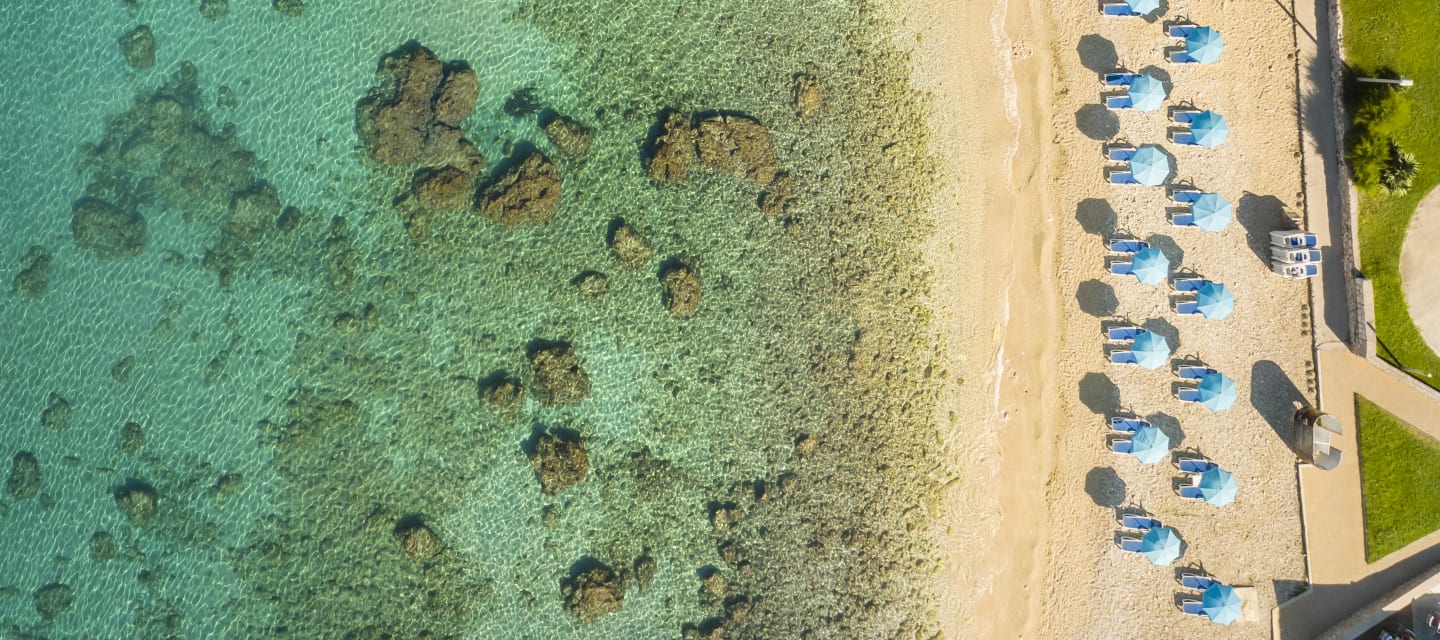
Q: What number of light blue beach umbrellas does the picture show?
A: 14